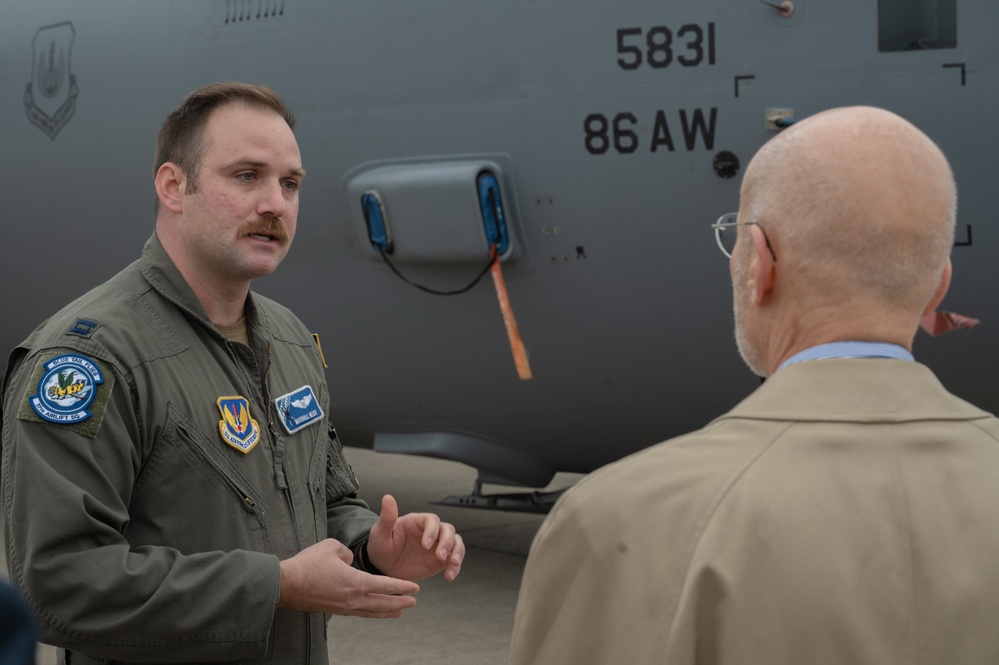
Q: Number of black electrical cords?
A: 1